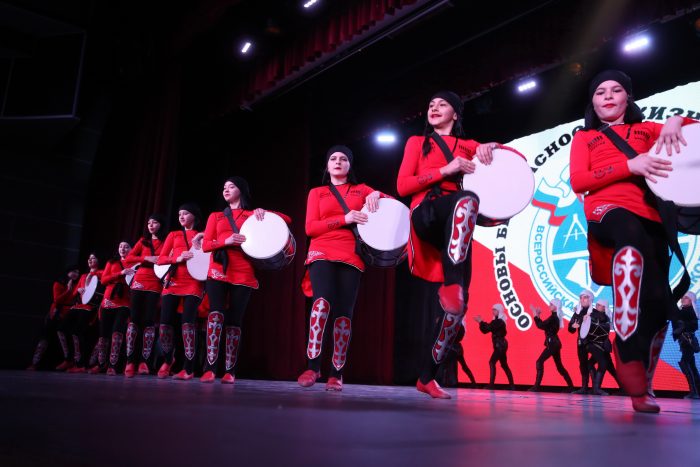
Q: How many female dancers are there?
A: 9